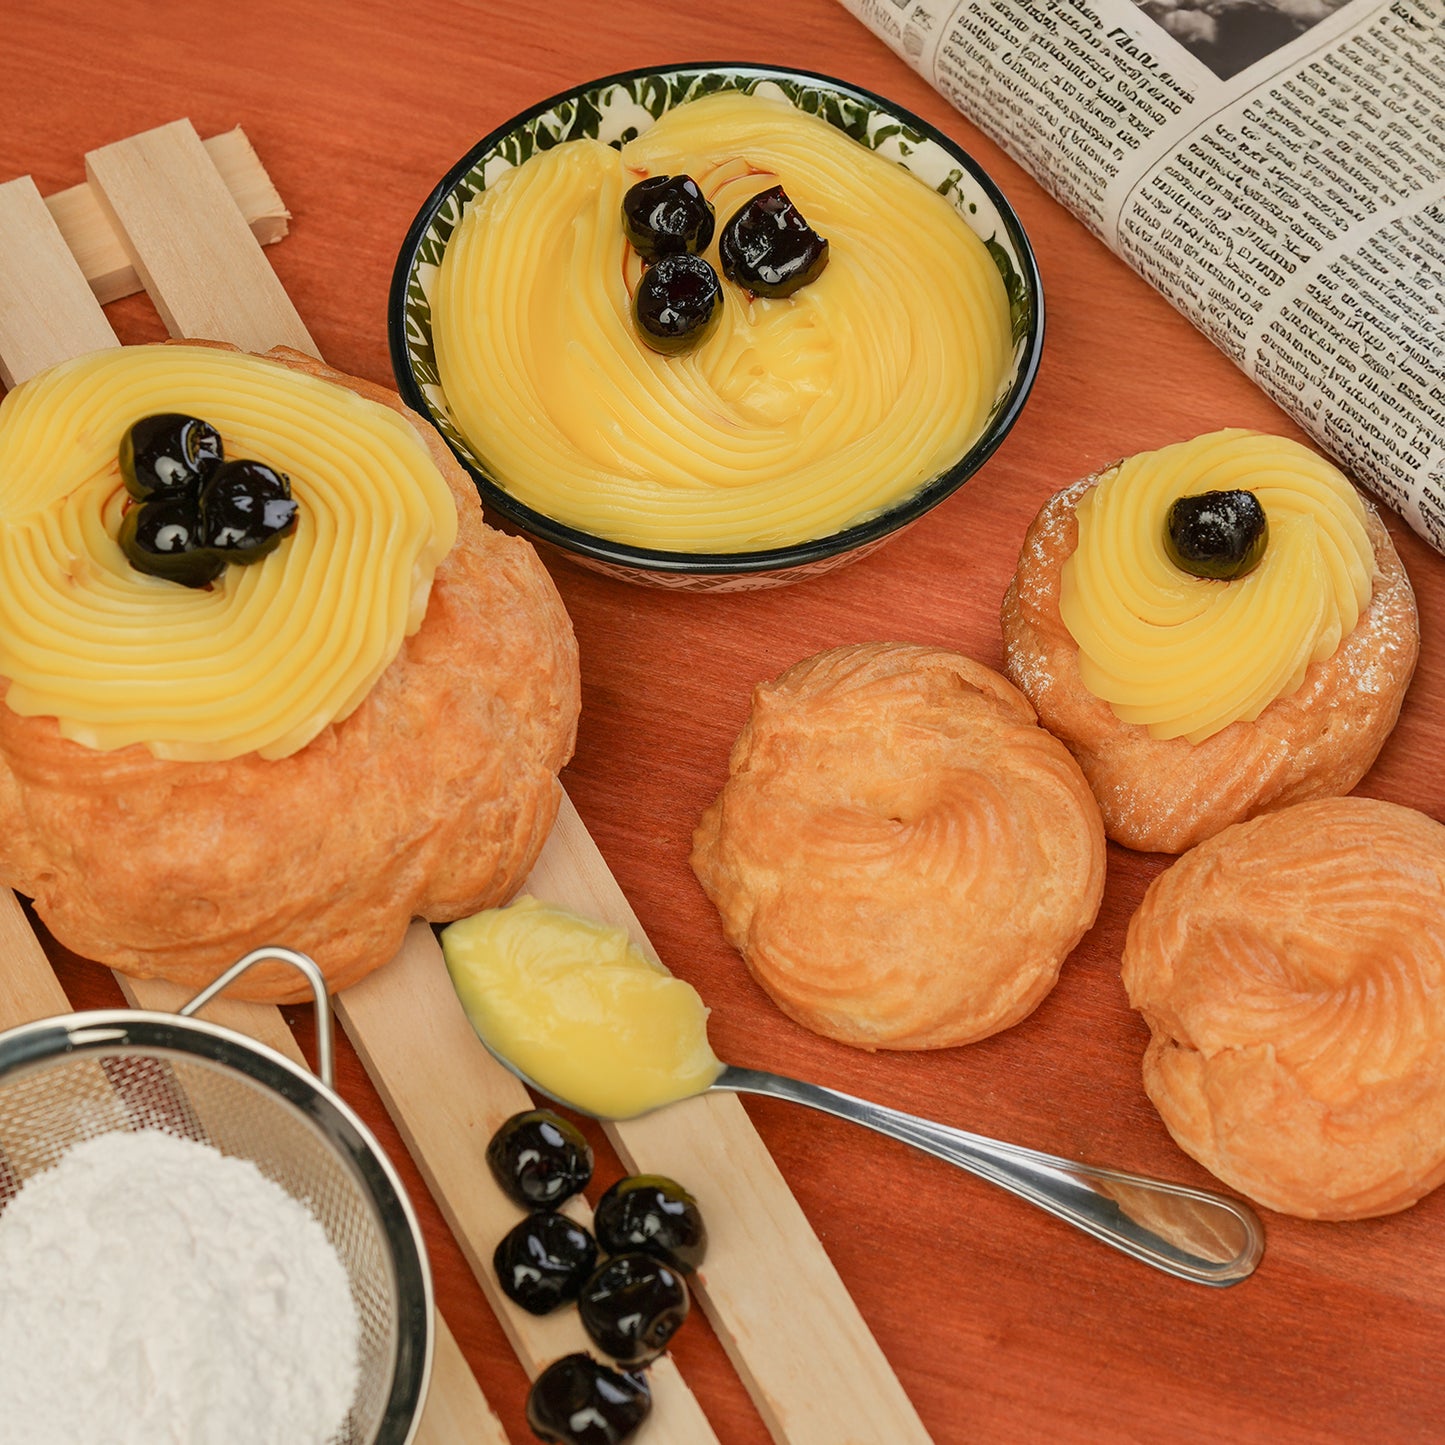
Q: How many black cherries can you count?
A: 12